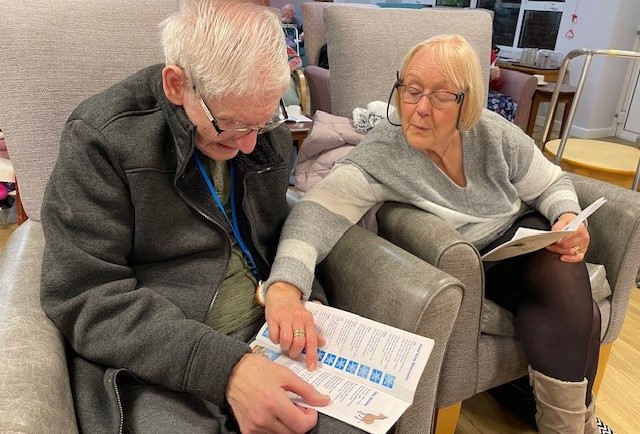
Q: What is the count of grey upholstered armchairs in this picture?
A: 2